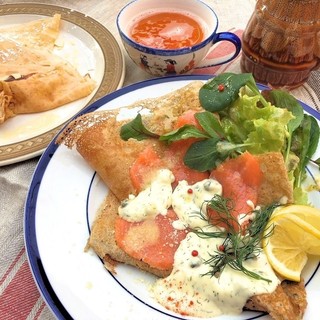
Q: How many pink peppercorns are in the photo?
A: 4